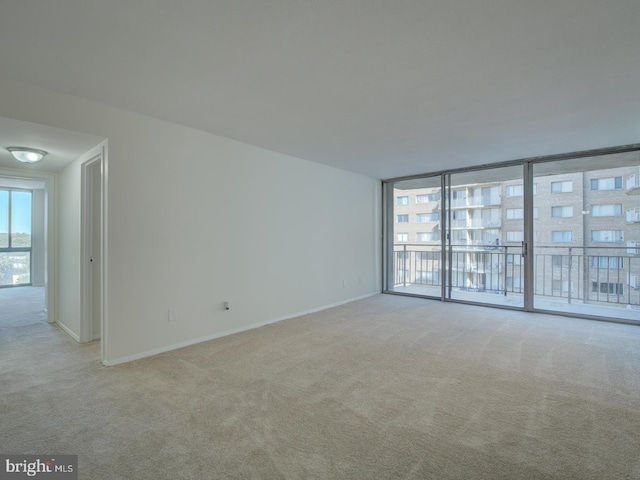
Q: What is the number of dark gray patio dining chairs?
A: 0